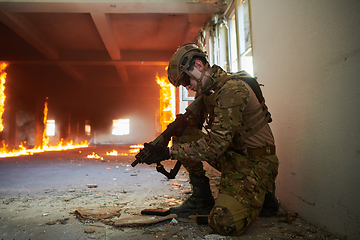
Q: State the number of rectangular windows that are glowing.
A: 3